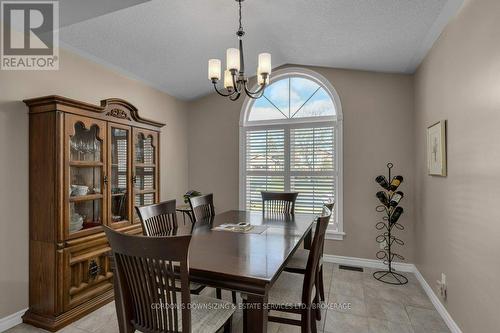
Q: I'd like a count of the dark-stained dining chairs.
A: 6